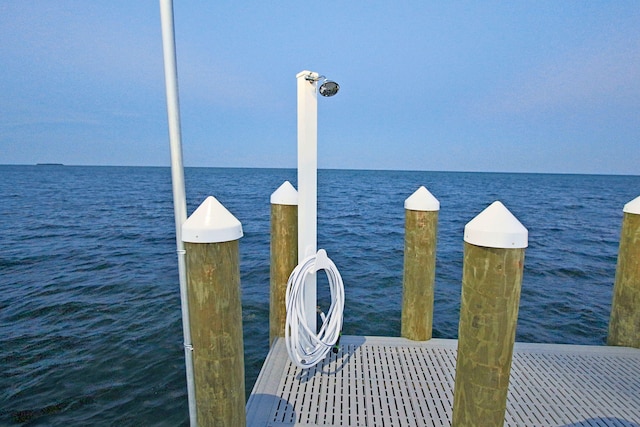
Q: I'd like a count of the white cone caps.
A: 5